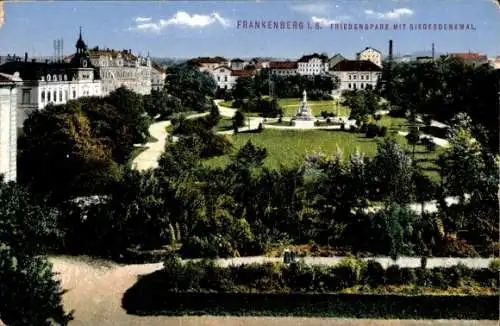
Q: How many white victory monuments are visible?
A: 1